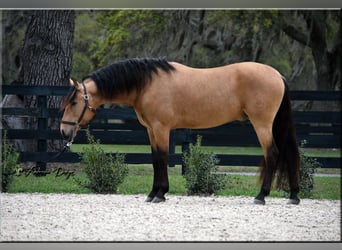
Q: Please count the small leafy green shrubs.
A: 4